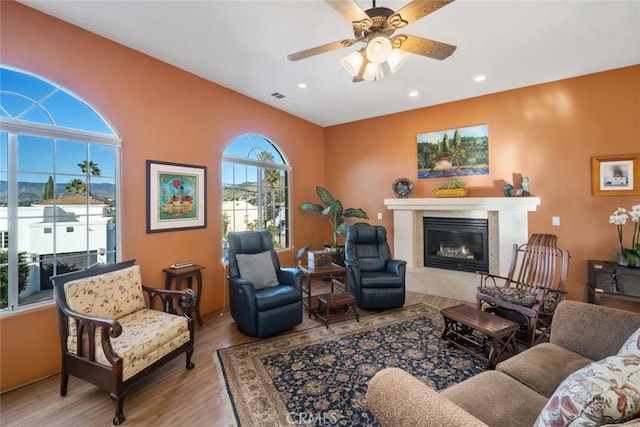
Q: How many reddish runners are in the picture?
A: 0